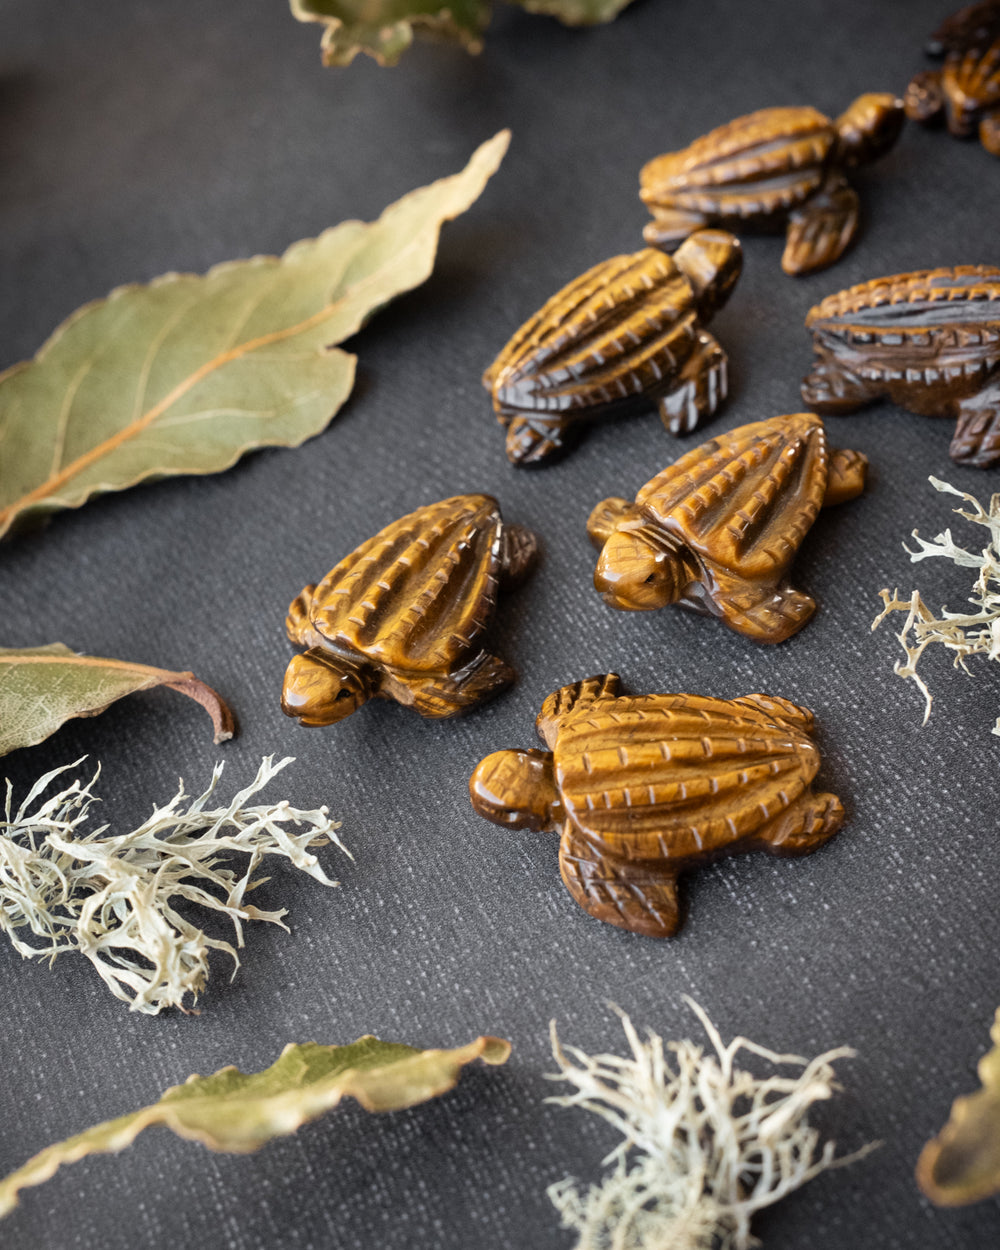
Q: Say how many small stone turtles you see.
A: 7